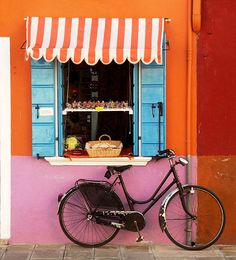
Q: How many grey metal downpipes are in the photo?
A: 1